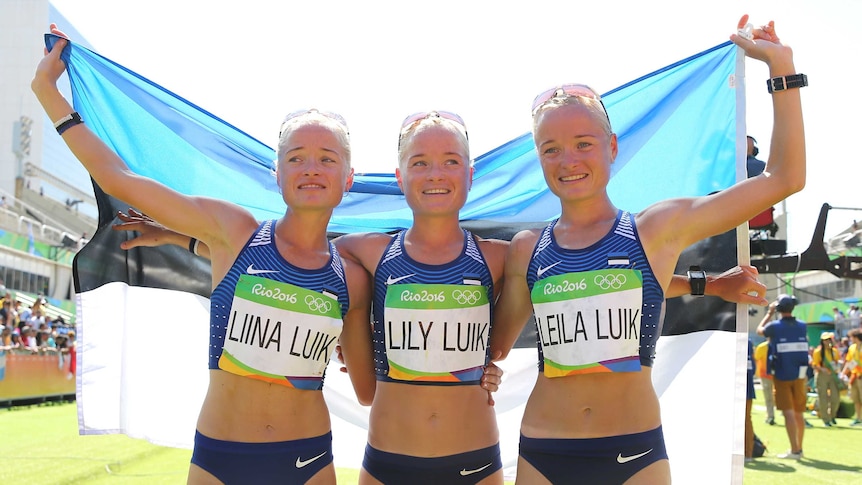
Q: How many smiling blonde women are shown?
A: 3